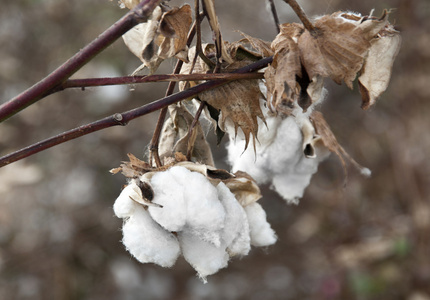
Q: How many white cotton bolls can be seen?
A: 2